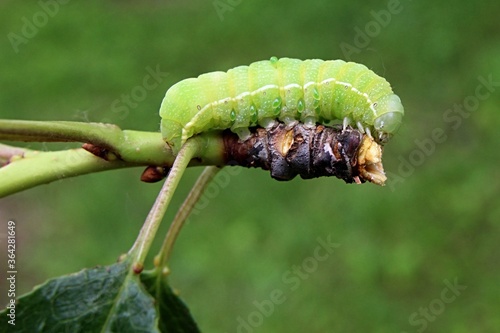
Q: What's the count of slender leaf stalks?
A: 2